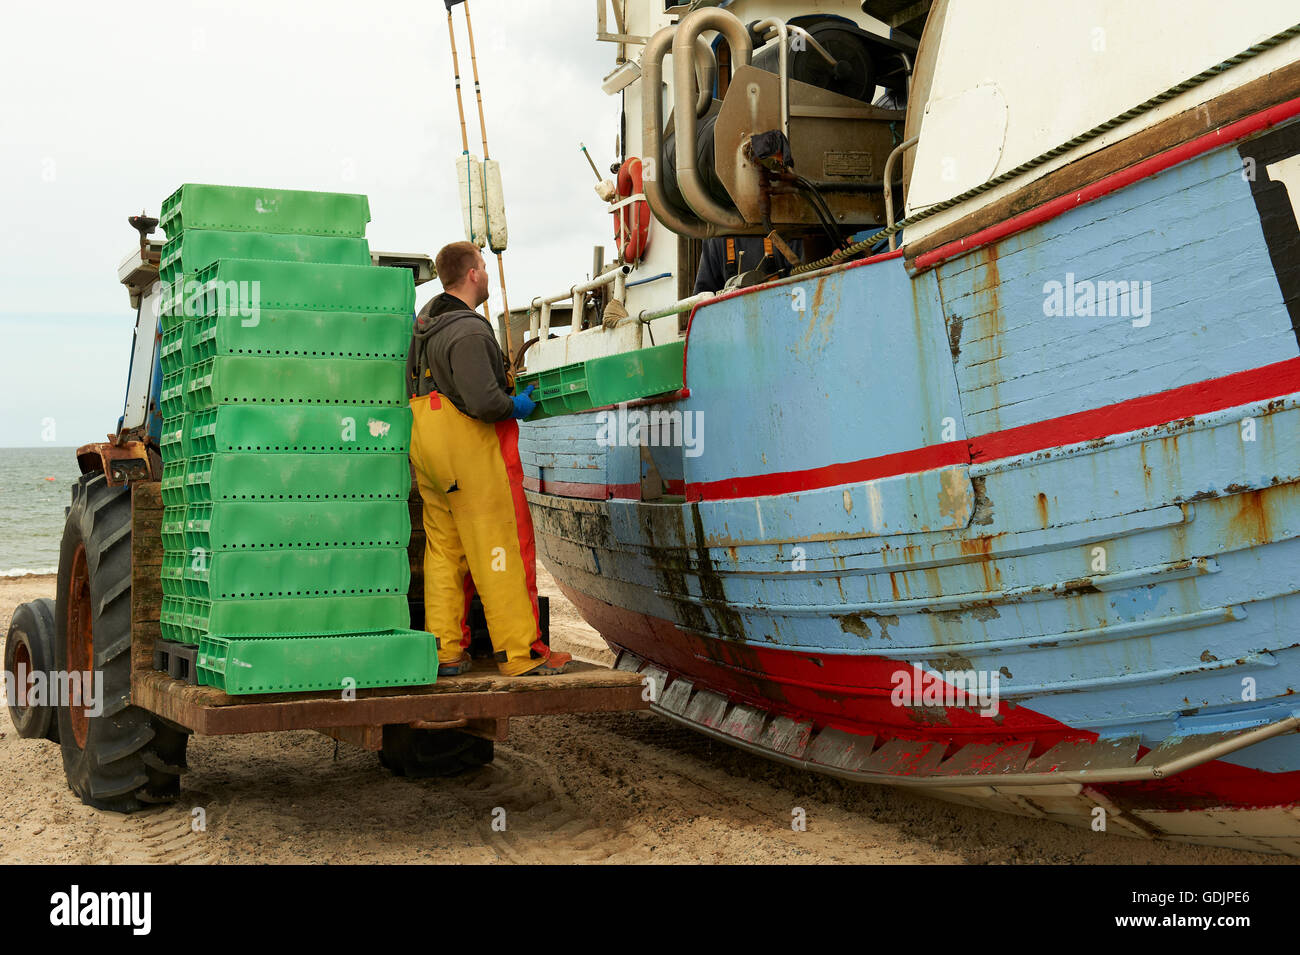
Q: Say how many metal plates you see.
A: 11